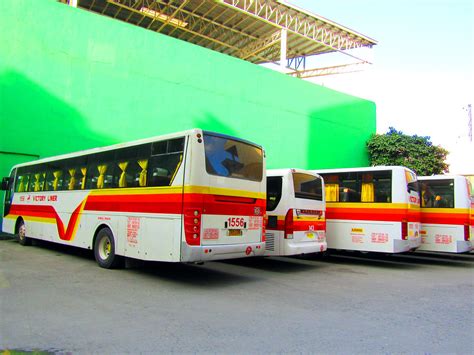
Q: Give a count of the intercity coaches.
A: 4